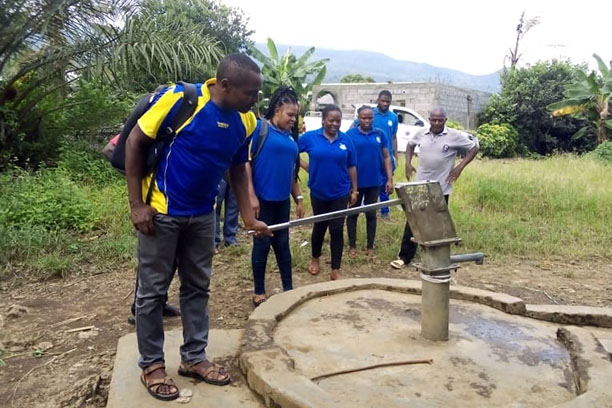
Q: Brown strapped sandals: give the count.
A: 2